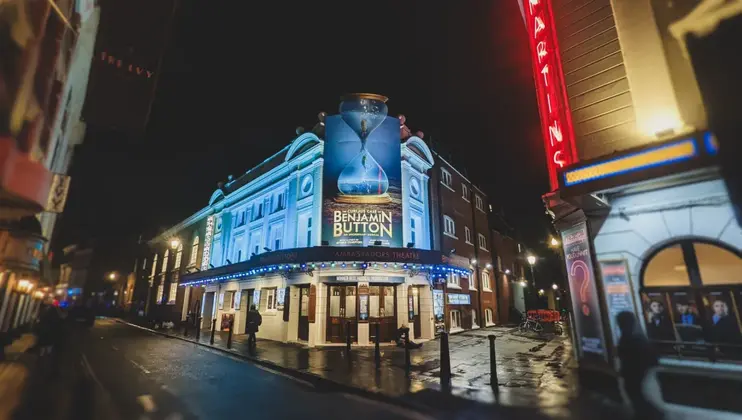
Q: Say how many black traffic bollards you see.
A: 9